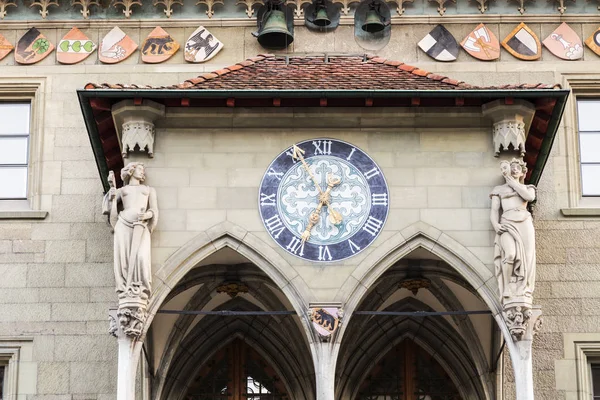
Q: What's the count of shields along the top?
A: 11